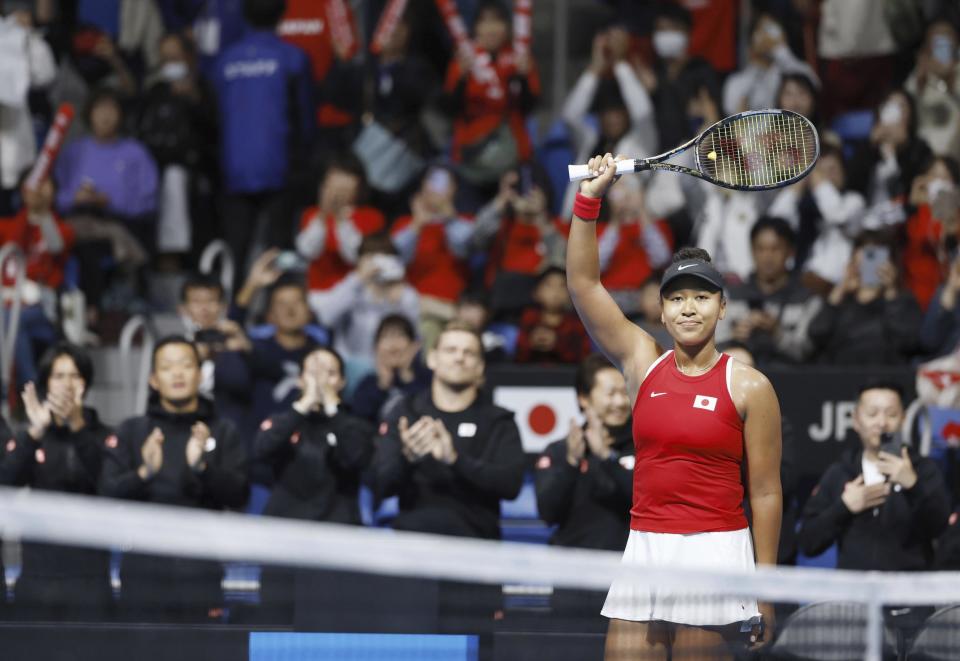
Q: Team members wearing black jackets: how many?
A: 6